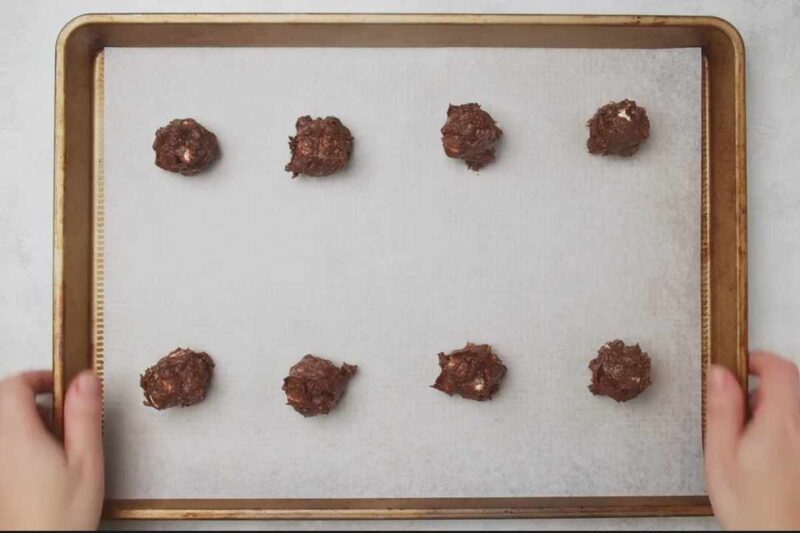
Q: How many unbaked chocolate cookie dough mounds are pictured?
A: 8